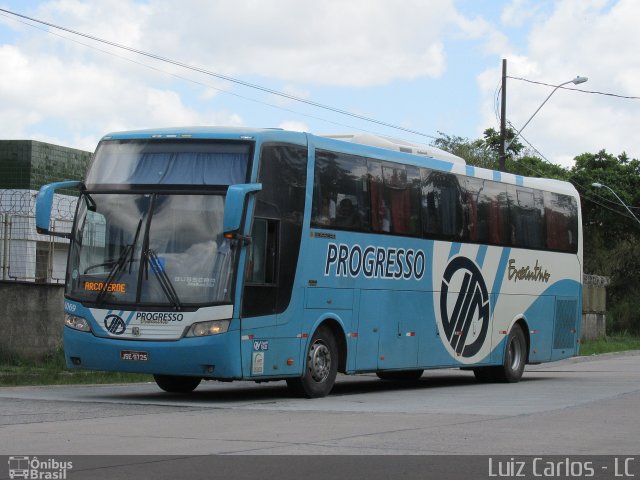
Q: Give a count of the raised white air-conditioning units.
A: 1